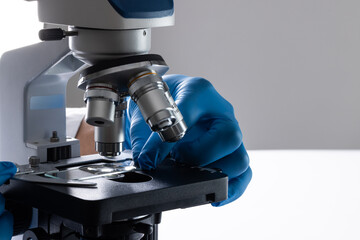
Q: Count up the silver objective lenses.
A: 3